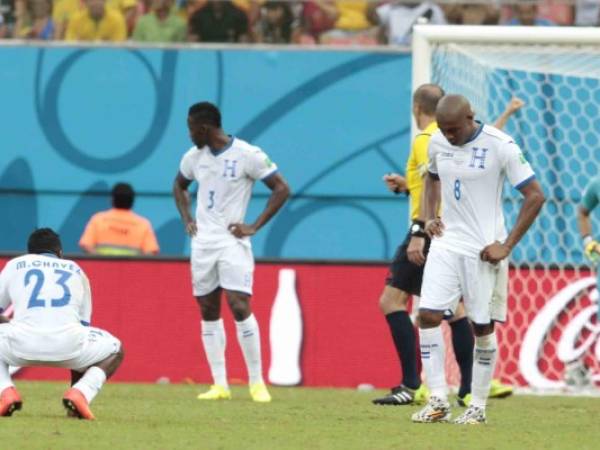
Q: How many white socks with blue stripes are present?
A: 4